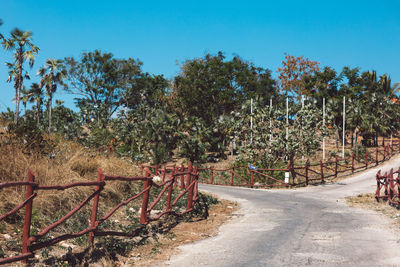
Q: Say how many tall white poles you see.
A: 6